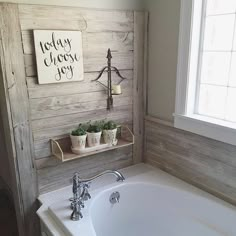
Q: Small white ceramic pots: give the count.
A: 3